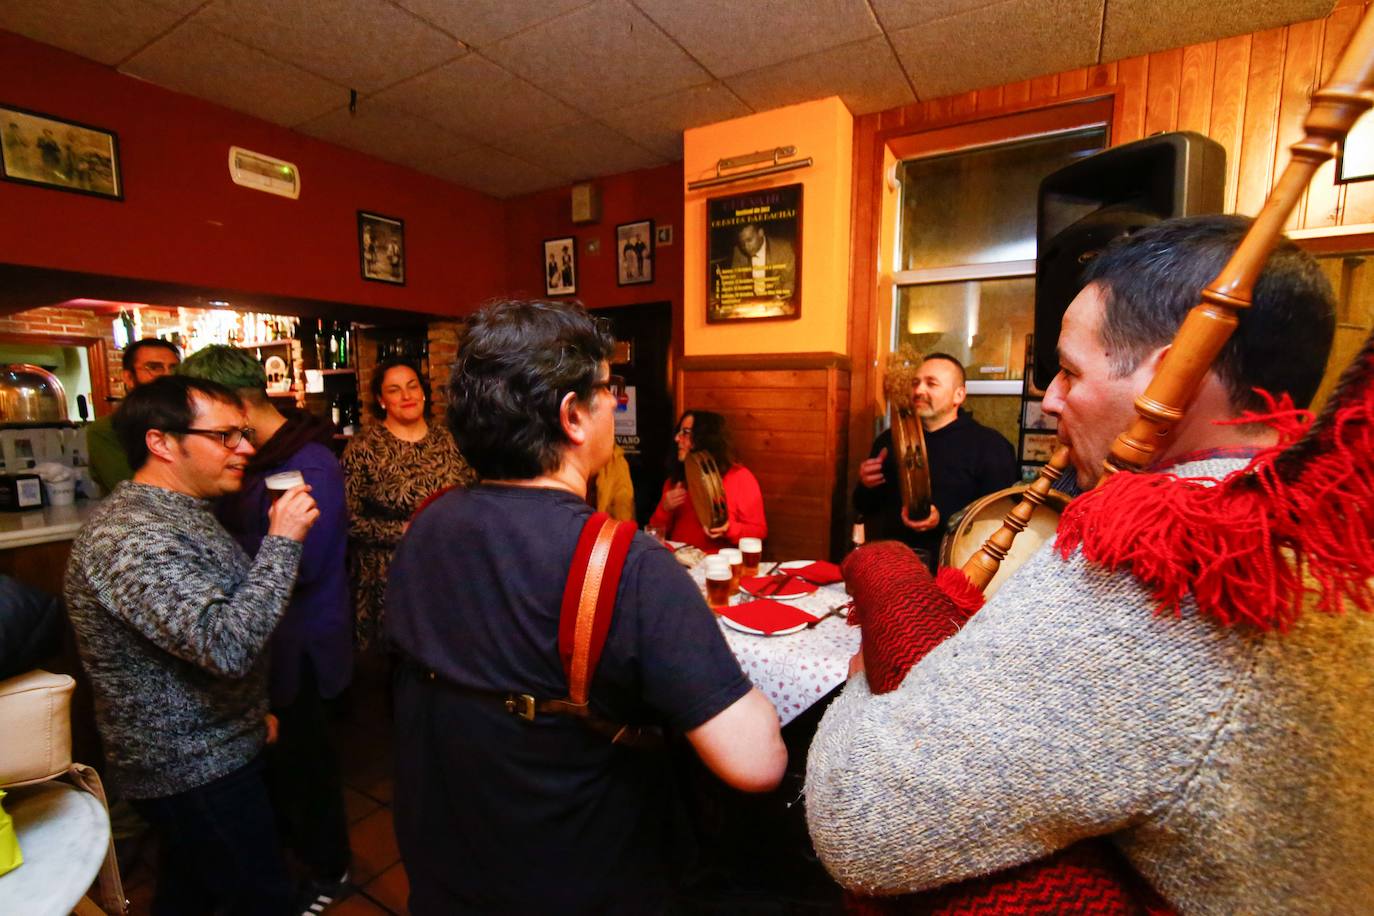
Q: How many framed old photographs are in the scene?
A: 4